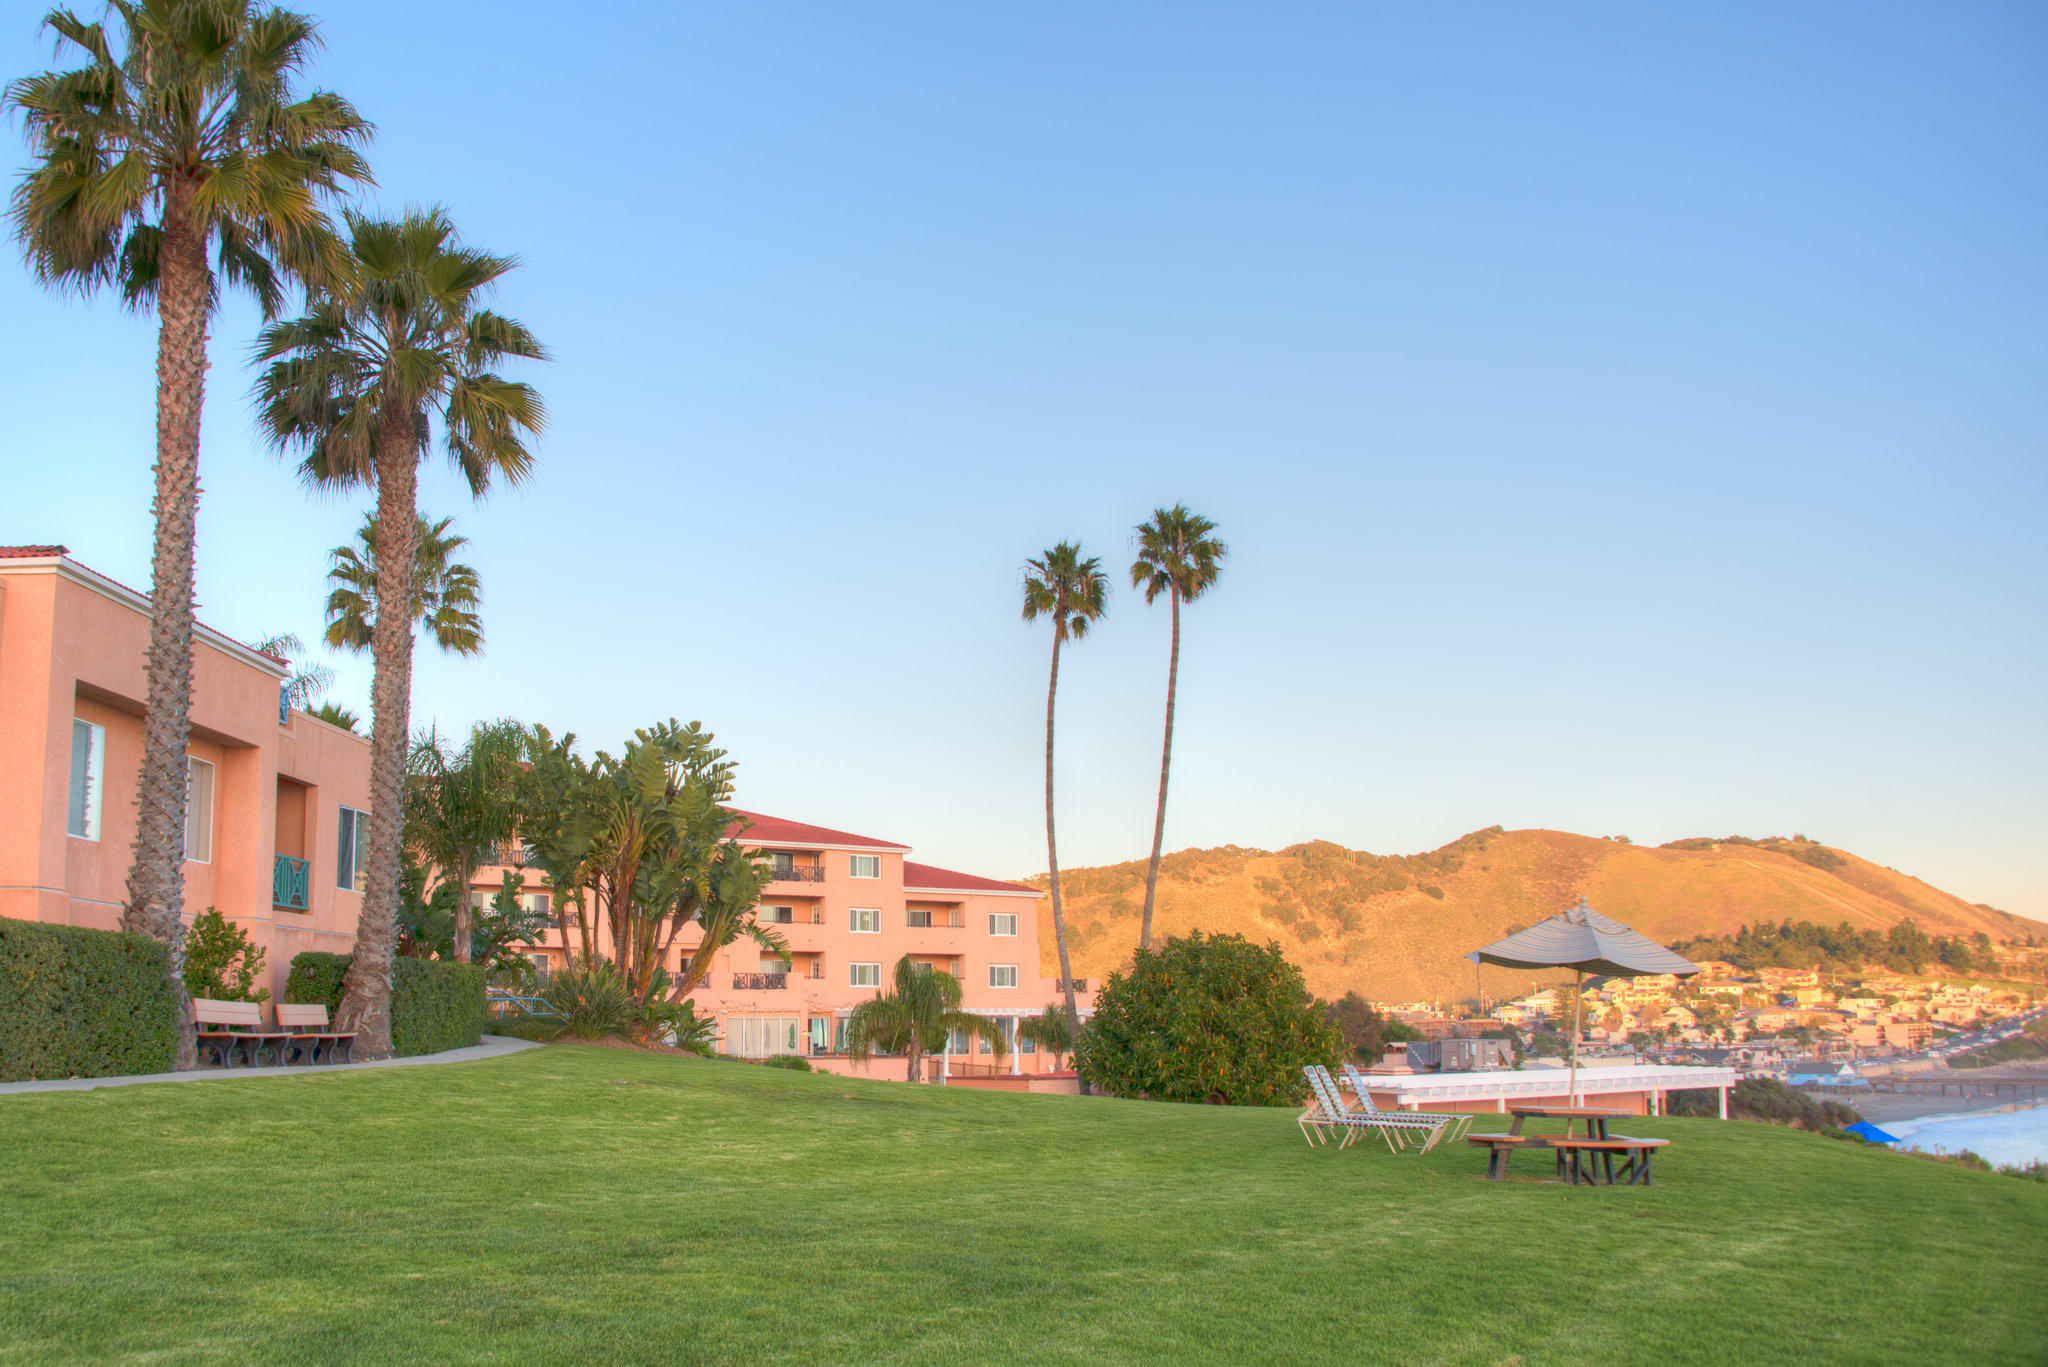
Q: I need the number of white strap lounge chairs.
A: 3